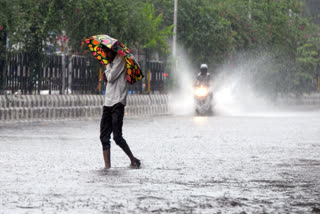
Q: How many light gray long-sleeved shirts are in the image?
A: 1